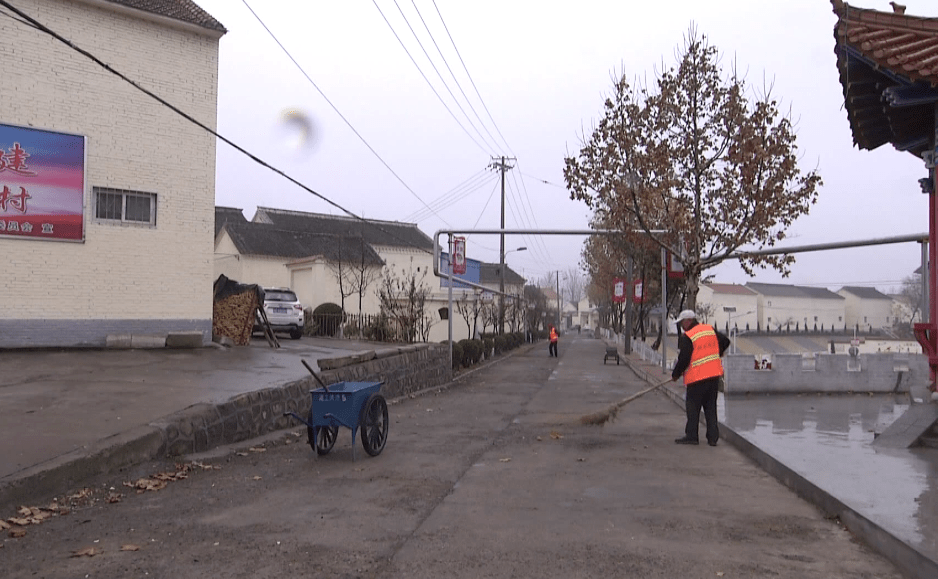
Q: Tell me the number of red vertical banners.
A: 4